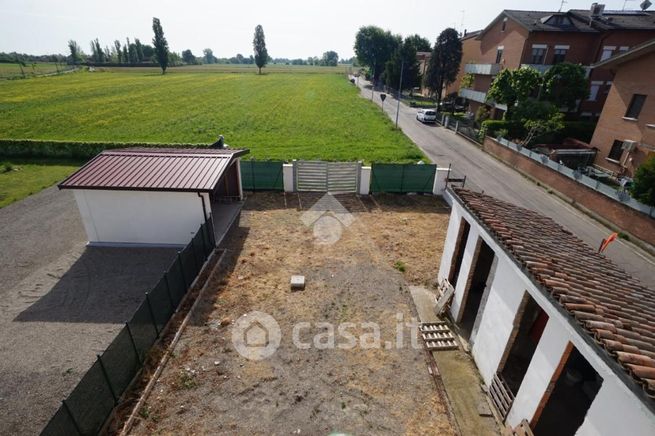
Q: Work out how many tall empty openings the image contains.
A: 4